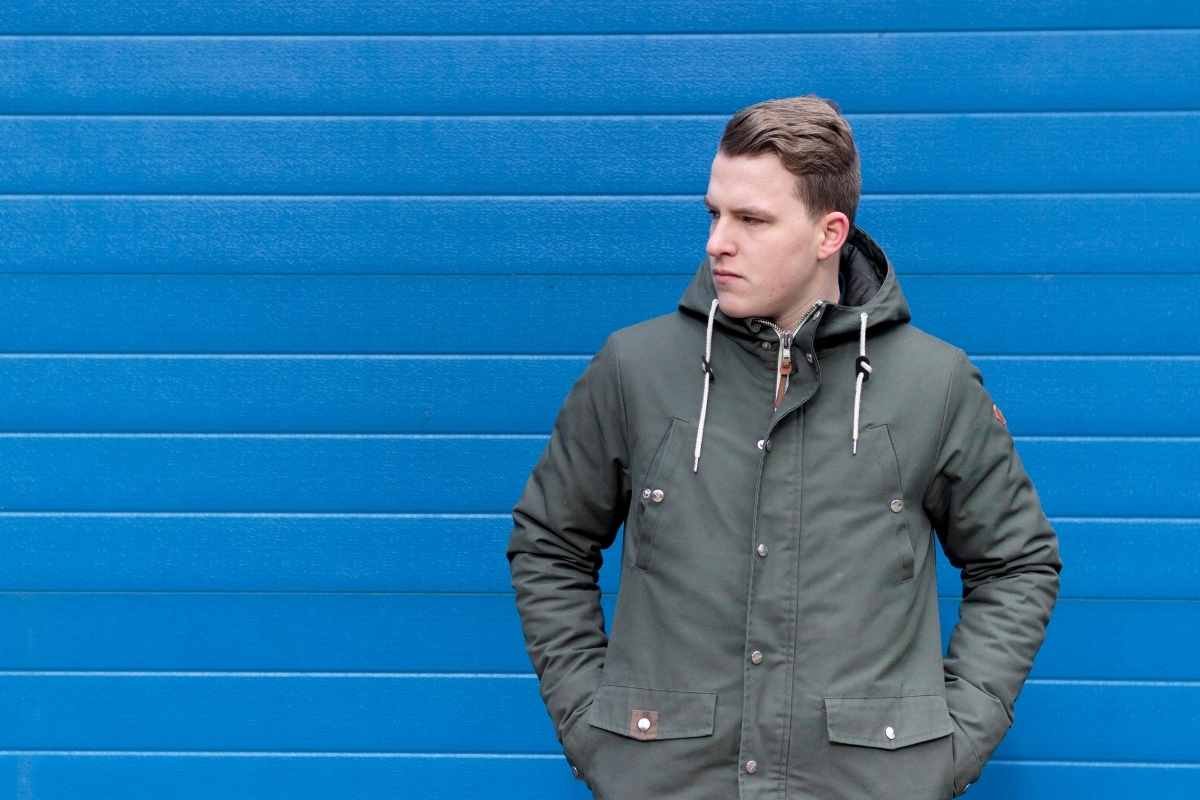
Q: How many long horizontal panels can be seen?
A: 11